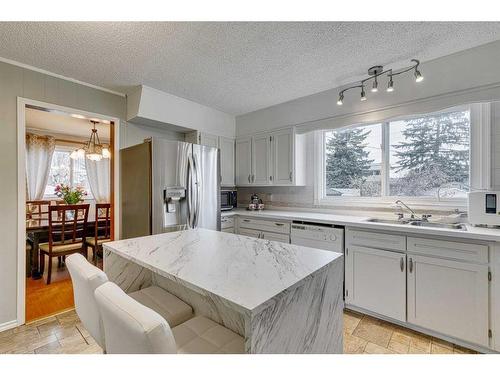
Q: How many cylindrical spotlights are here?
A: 5